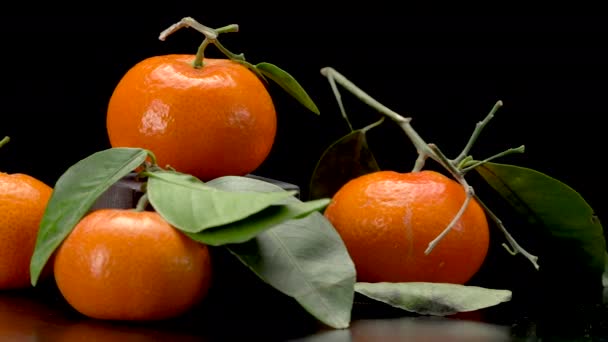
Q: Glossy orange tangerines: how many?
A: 4